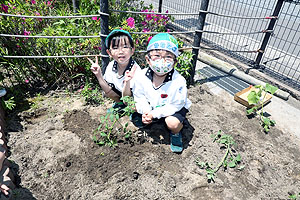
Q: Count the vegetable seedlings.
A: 3